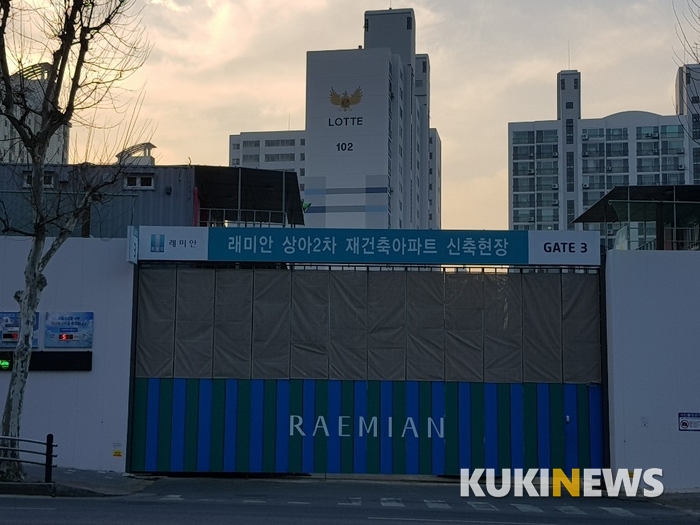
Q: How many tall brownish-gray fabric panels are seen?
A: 12